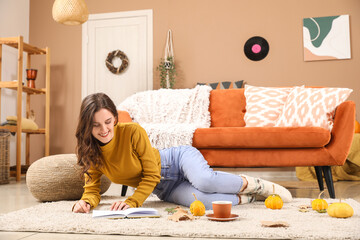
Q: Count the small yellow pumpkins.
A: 4